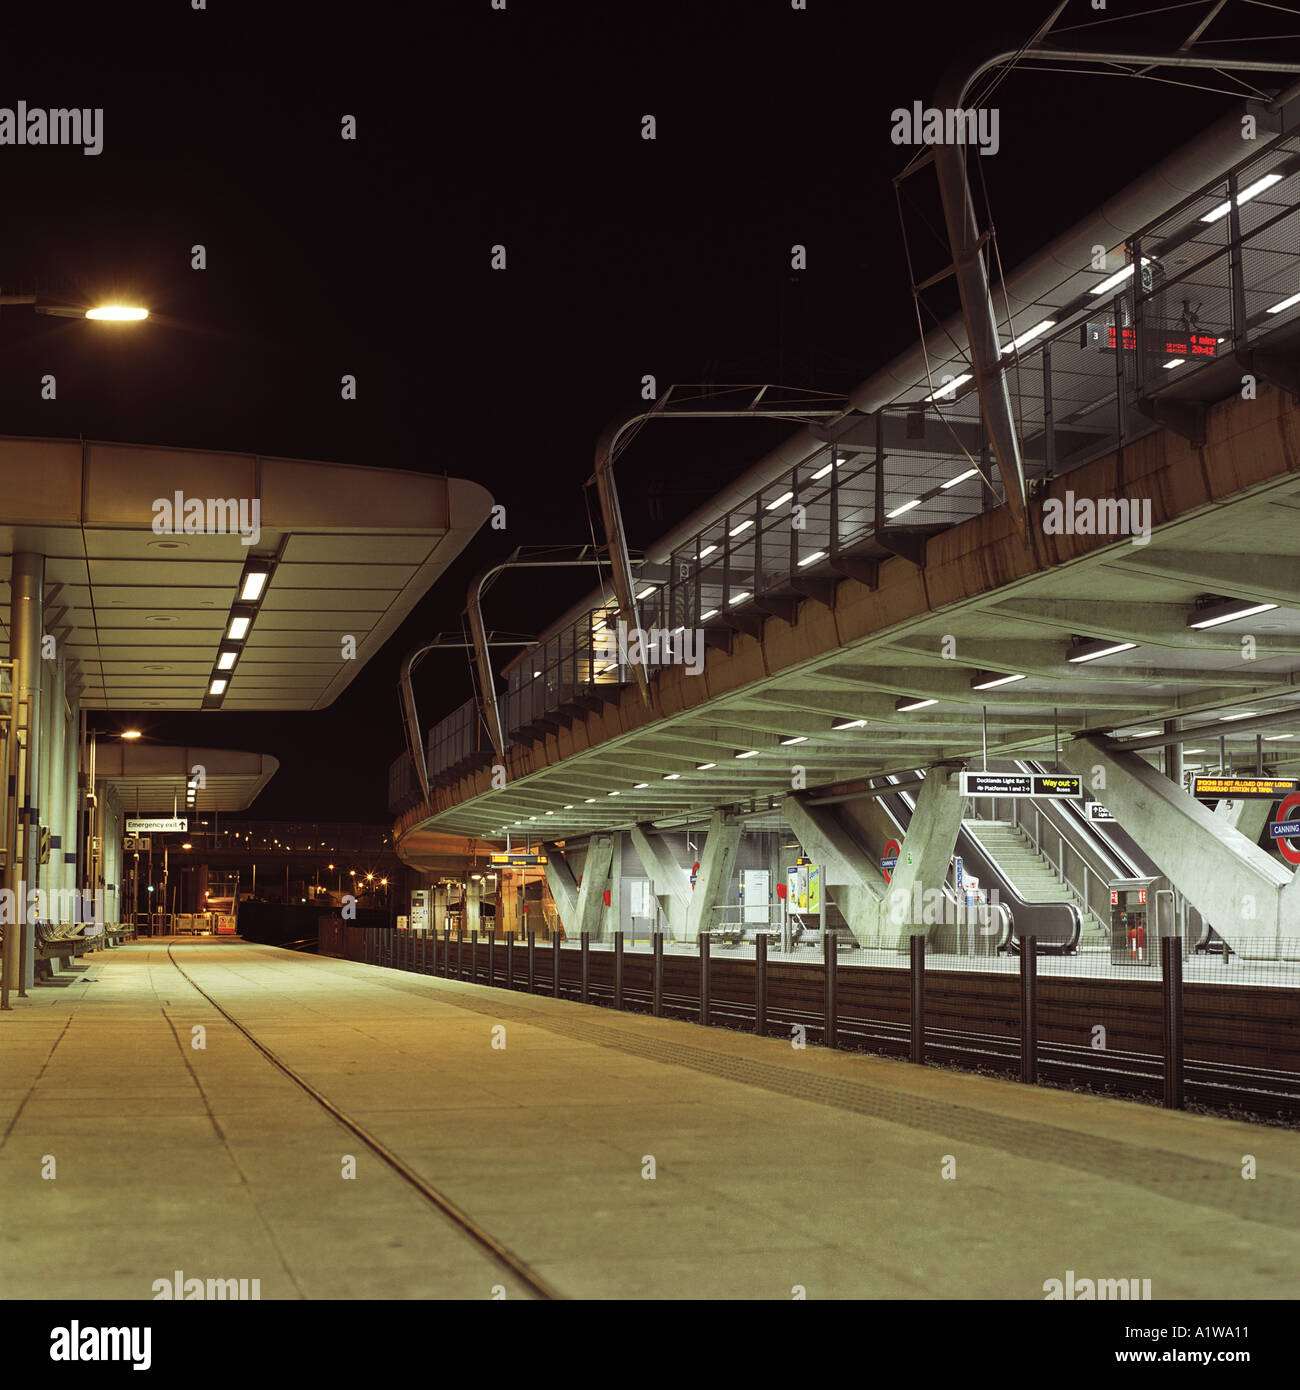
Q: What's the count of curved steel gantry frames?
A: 4